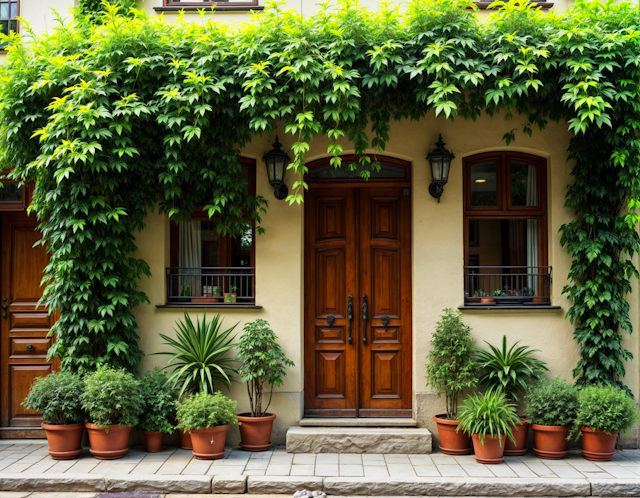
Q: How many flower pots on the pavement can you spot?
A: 11